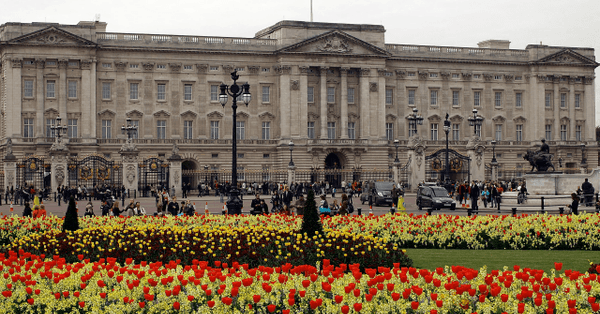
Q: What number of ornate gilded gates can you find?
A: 4